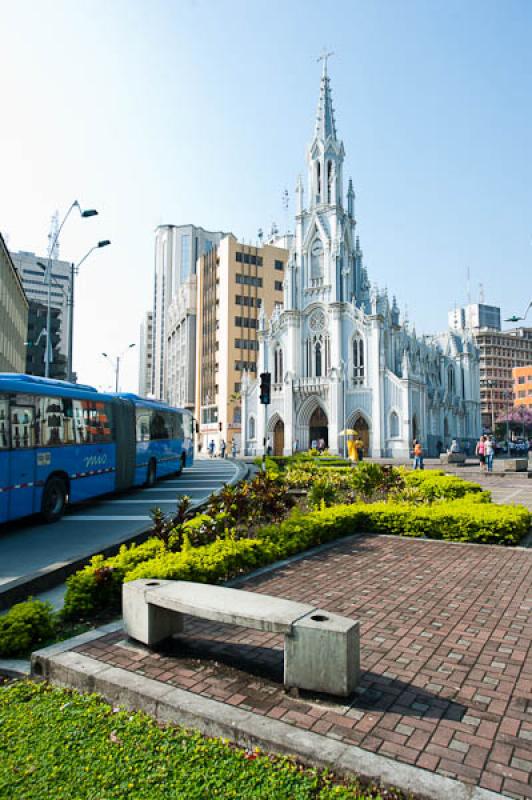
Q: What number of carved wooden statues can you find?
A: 0